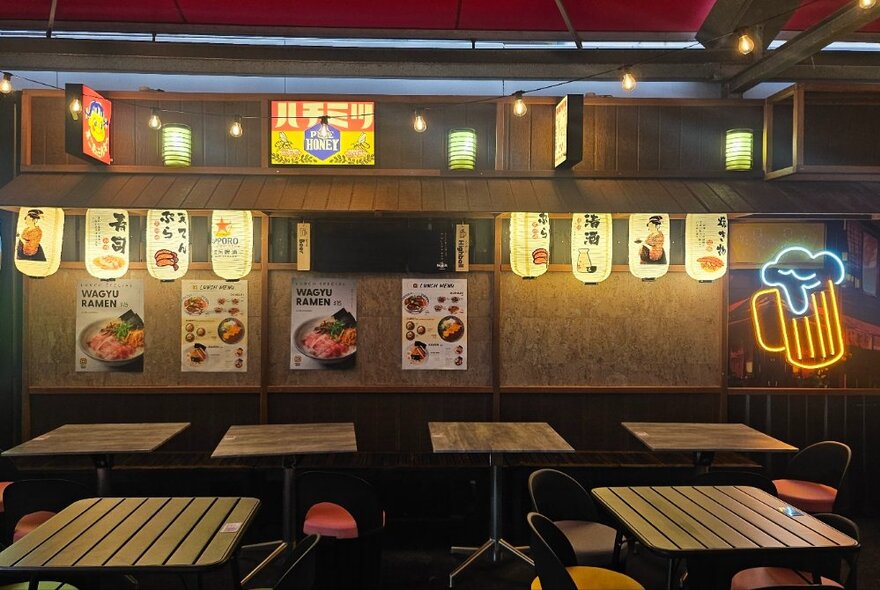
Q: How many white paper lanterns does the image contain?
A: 8